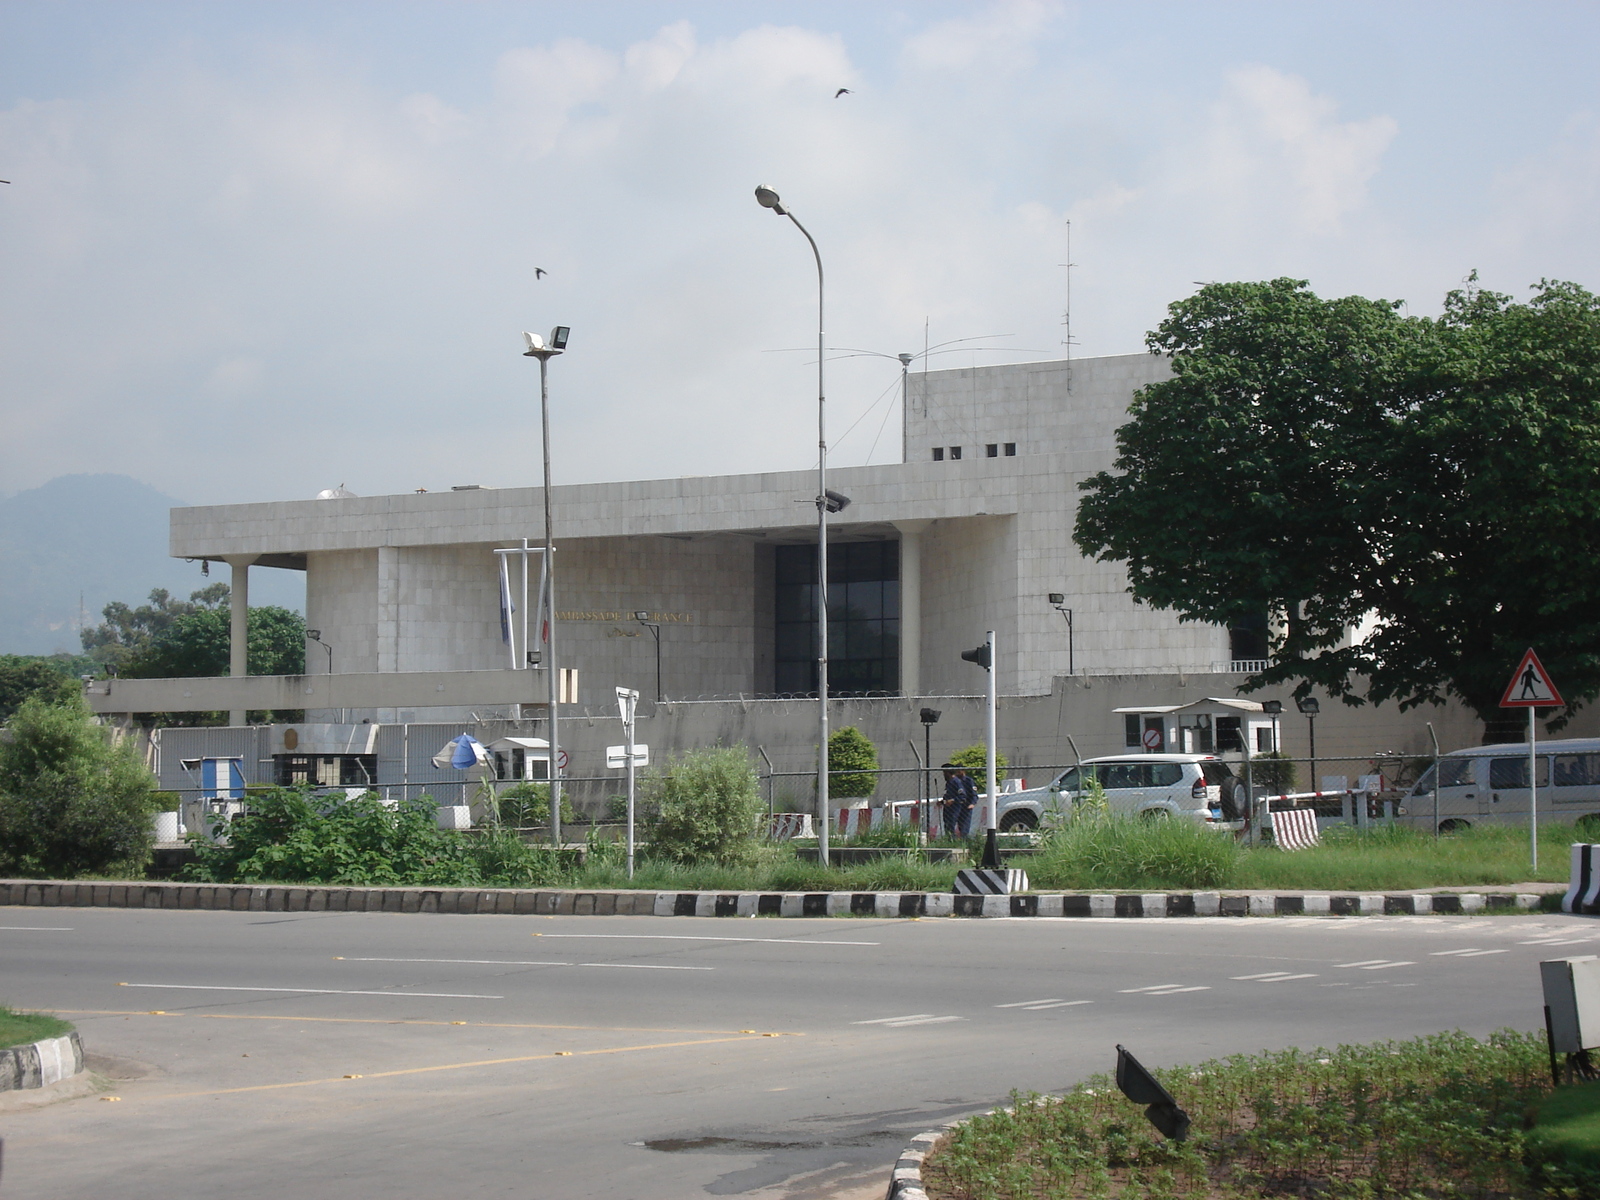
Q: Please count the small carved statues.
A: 0